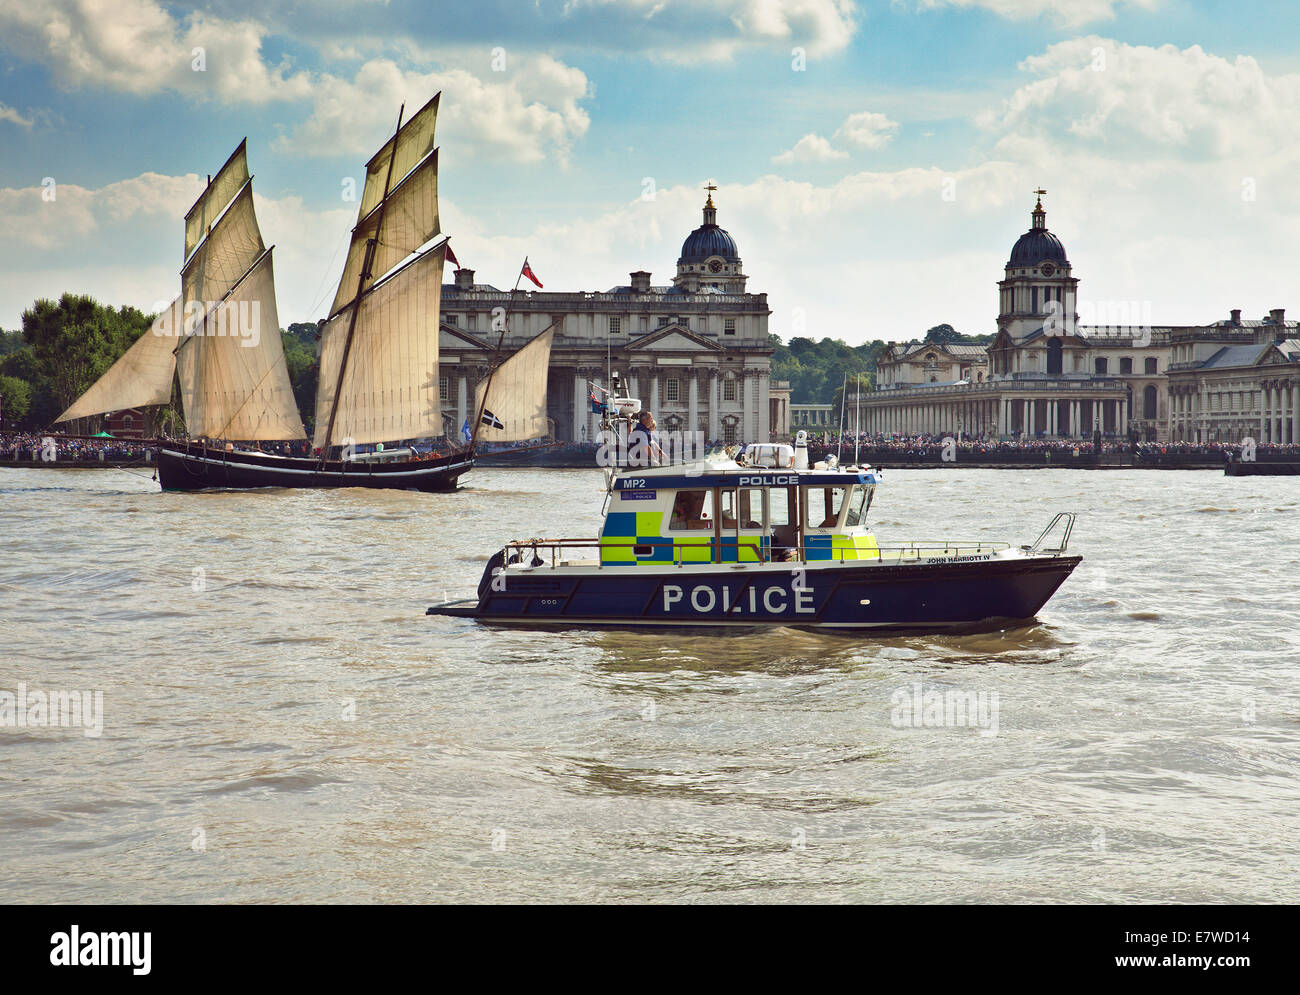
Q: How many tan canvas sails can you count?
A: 8